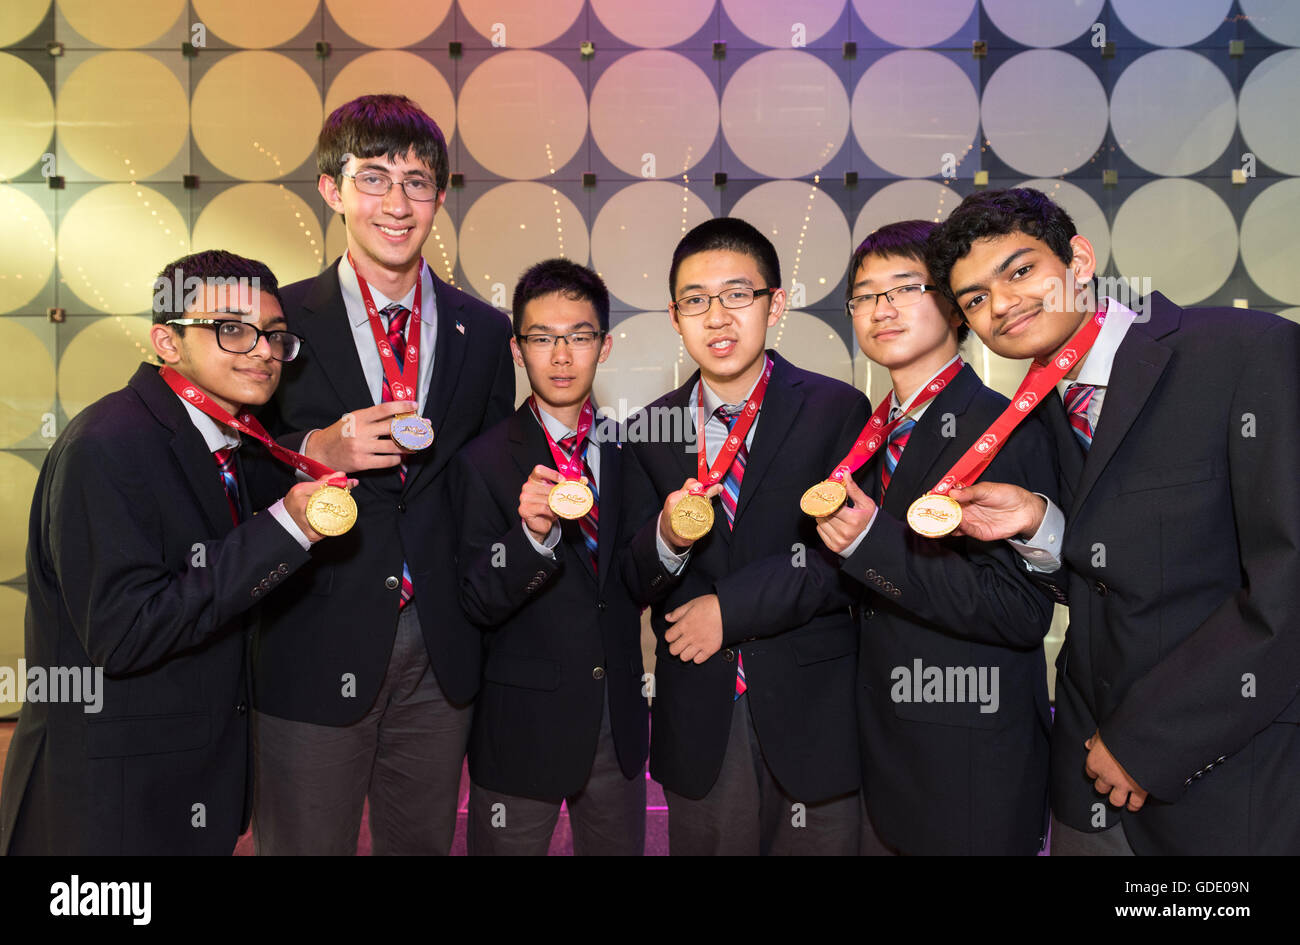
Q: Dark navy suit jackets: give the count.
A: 6